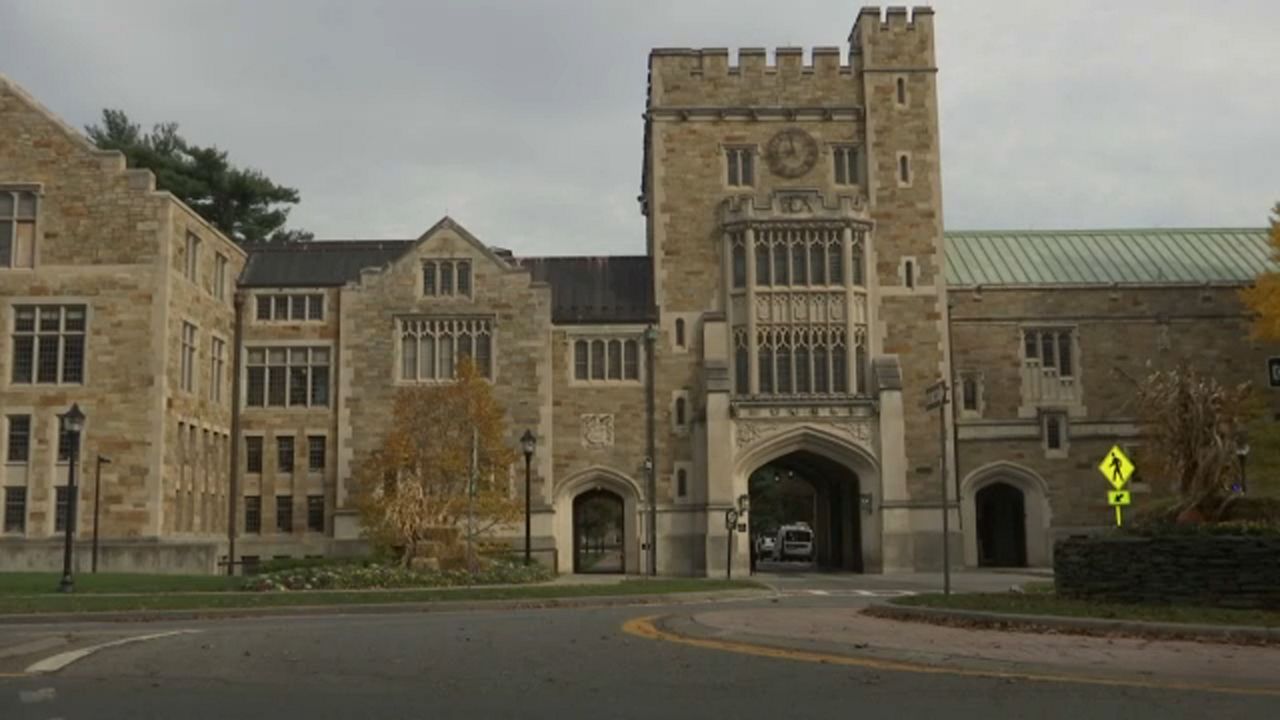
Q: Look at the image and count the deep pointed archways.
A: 3